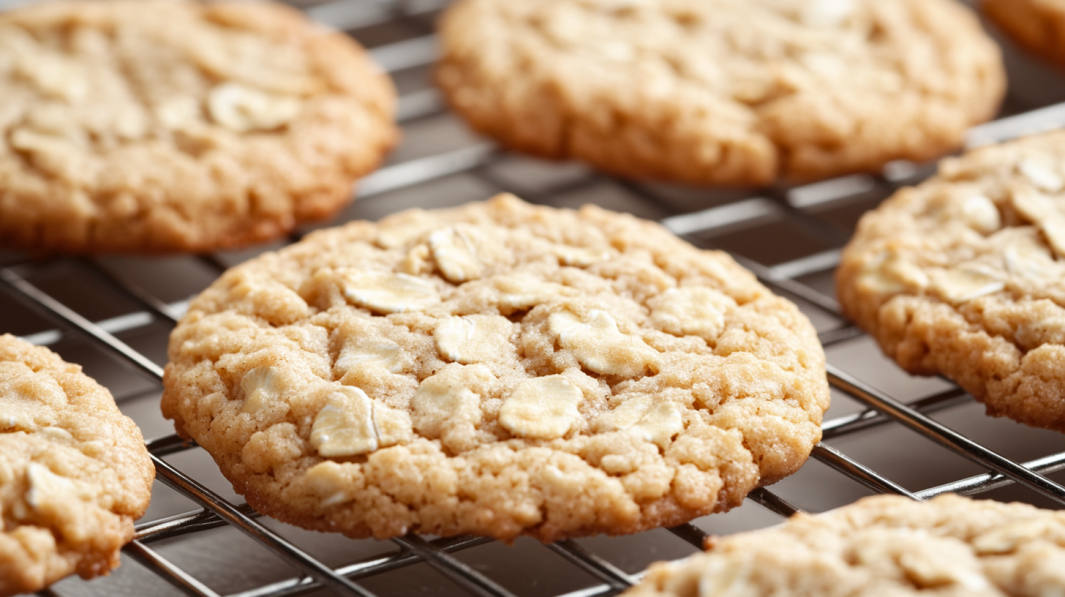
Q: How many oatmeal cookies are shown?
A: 7